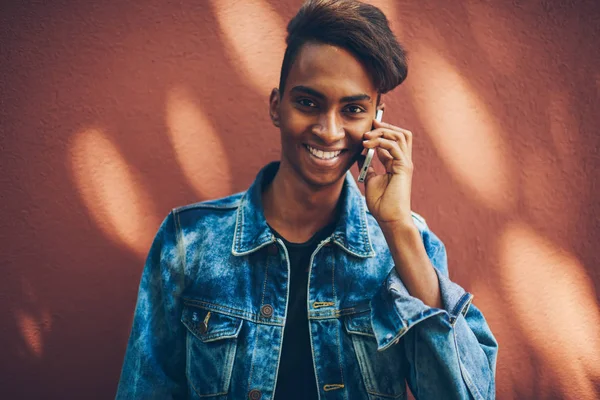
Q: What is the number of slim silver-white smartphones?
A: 1